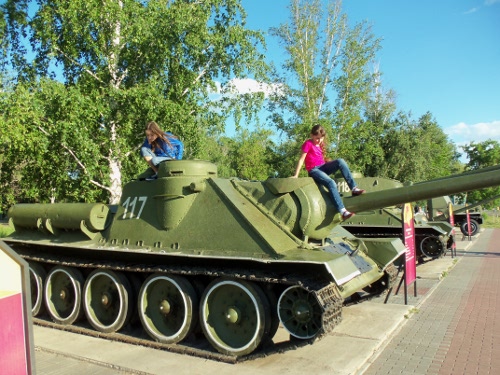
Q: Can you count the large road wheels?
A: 5